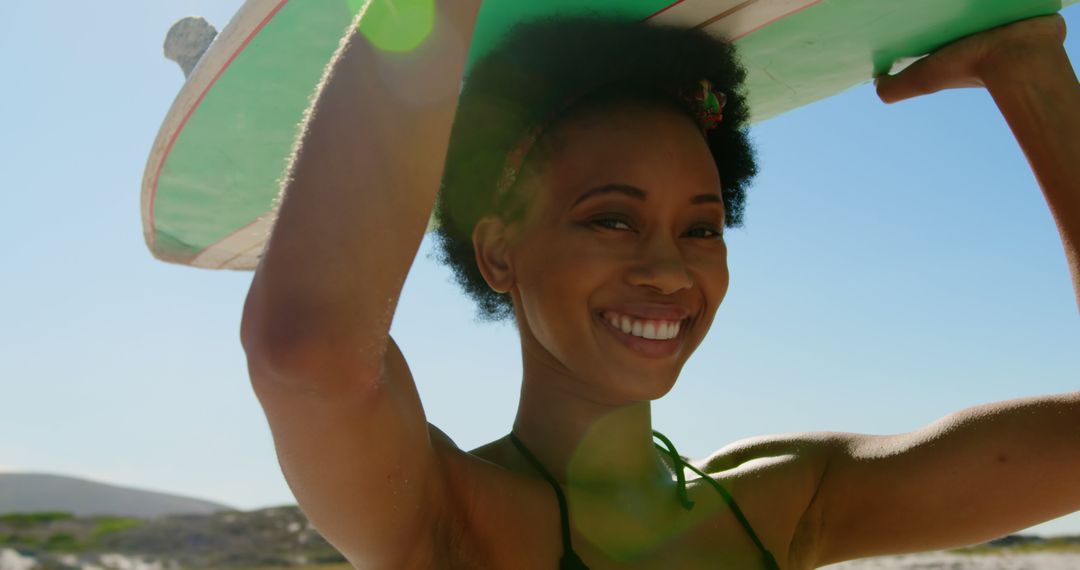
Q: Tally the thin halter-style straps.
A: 2